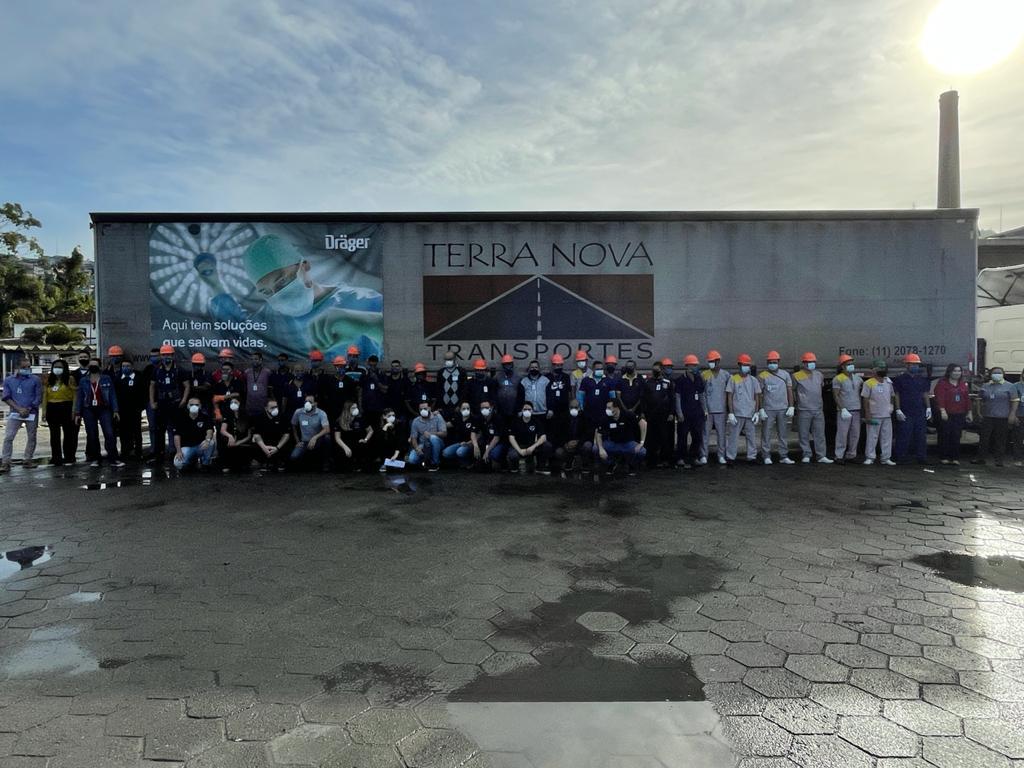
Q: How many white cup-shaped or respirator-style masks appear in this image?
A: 12